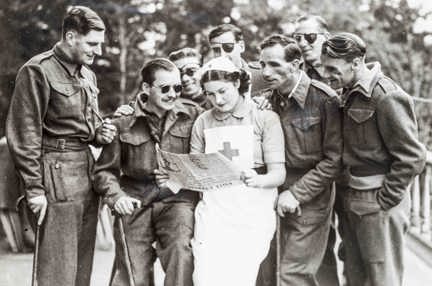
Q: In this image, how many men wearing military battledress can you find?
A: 7